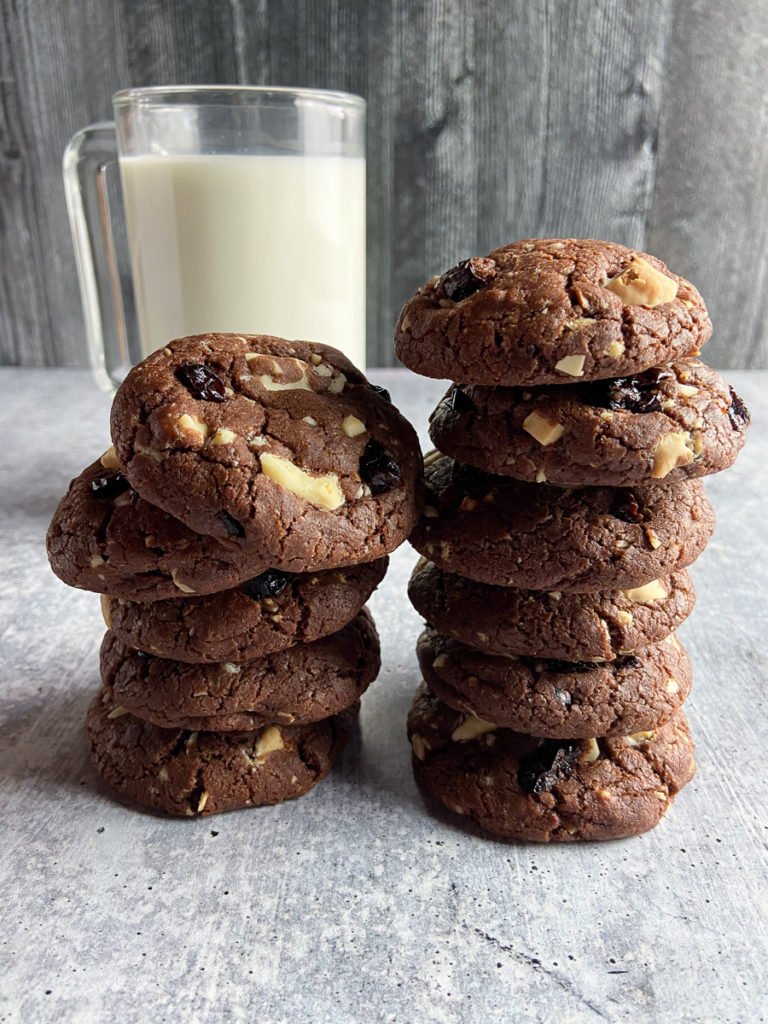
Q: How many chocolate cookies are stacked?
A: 11